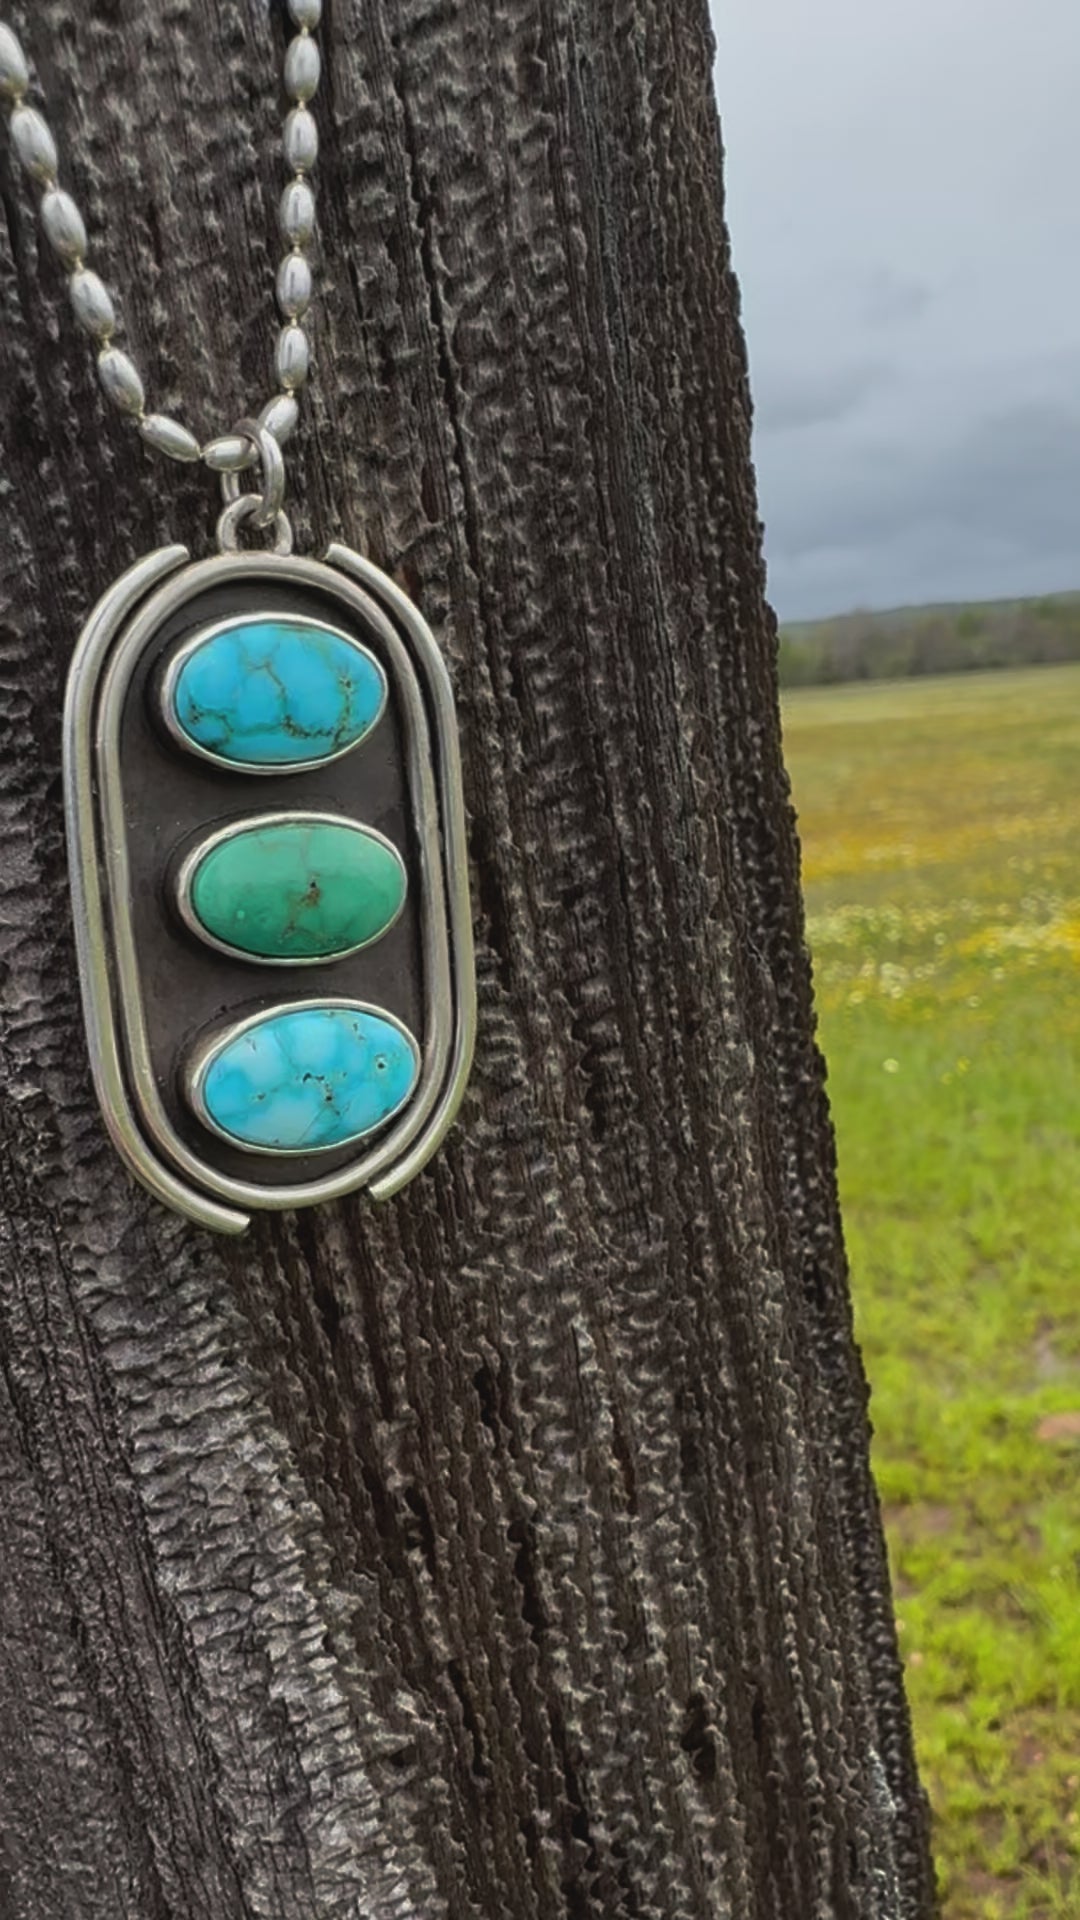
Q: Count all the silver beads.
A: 14